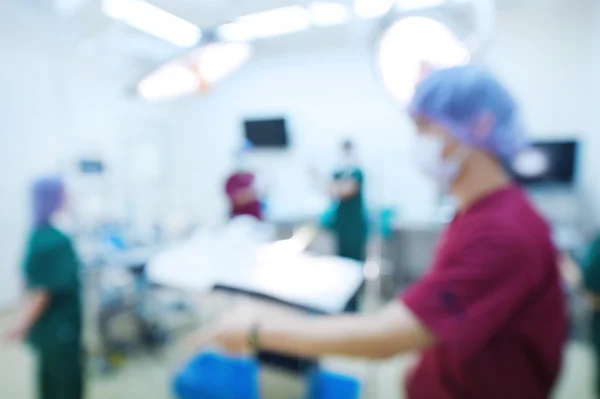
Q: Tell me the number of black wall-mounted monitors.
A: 2